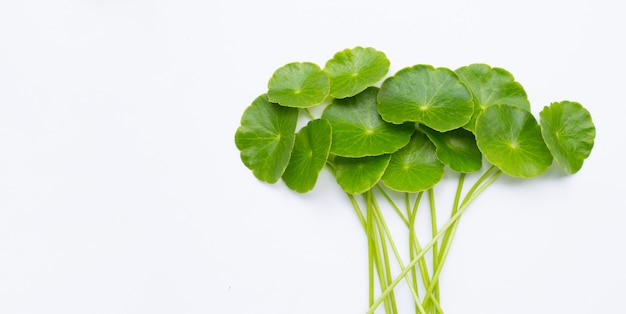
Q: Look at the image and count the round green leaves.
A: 12